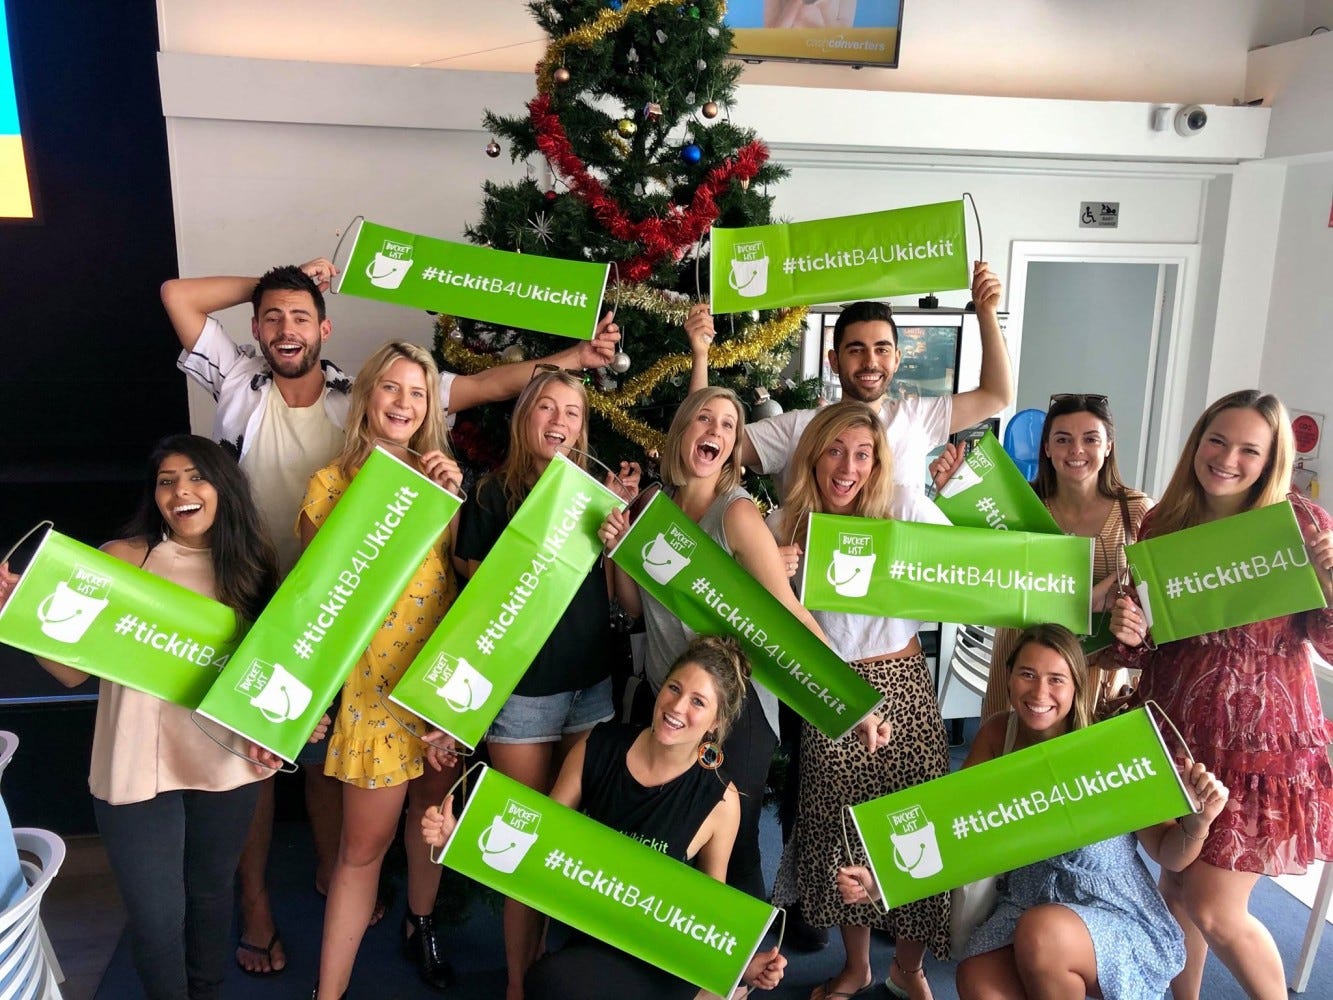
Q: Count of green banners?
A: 11